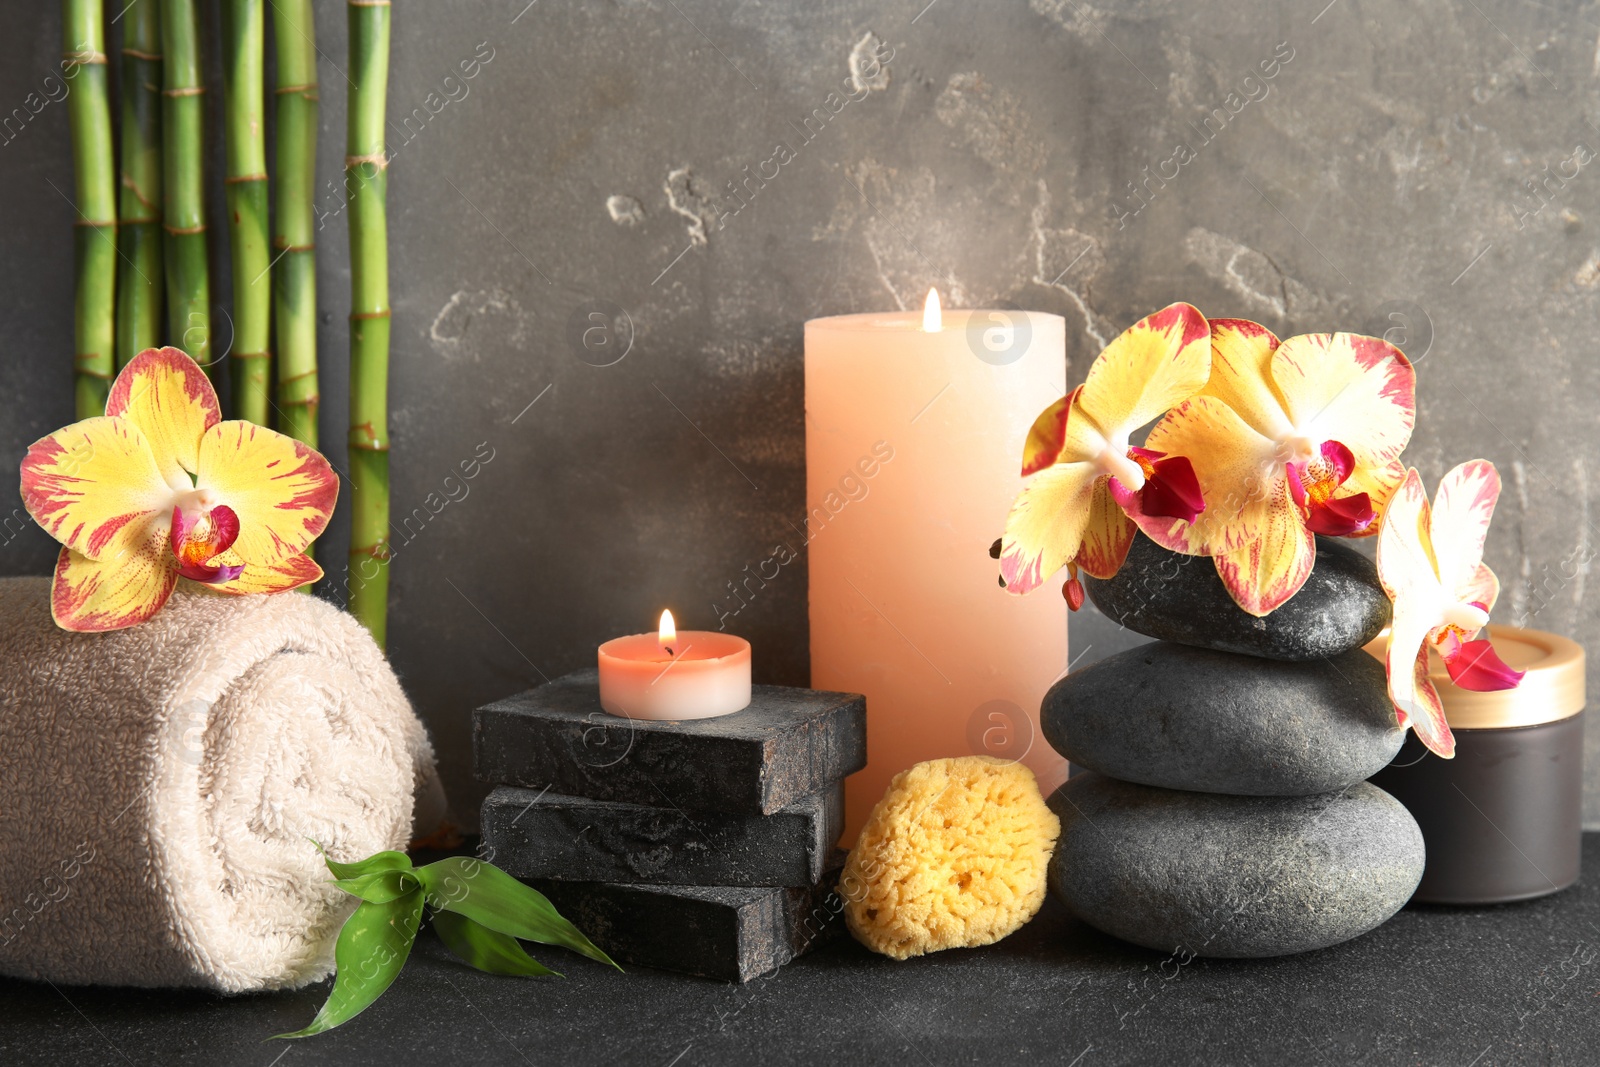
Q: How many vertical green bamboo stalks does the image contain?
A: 6